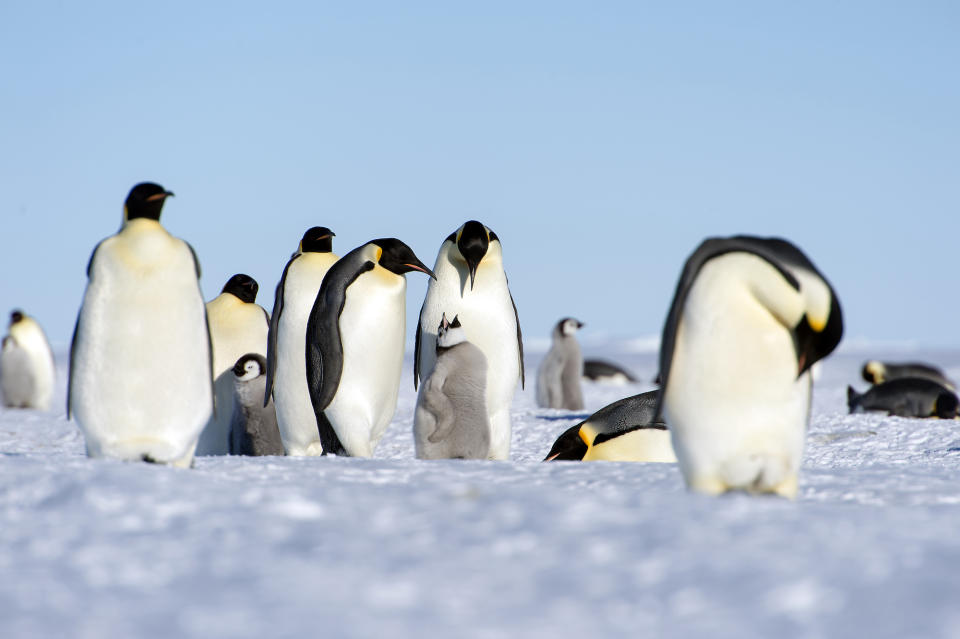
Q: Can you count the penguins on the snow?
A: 15